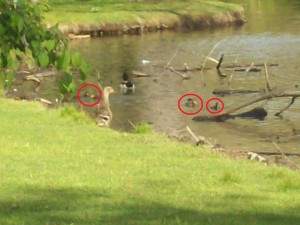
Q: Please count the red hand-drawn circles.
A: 3